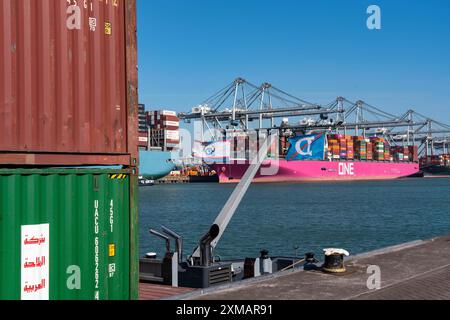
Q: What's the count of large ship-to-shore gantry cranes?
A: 6